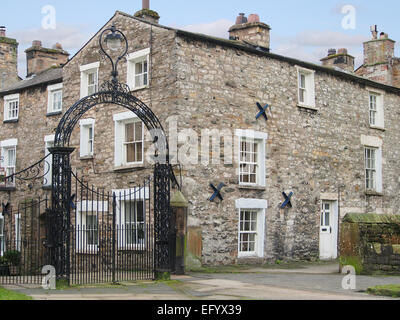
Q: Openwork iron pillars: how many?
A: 2